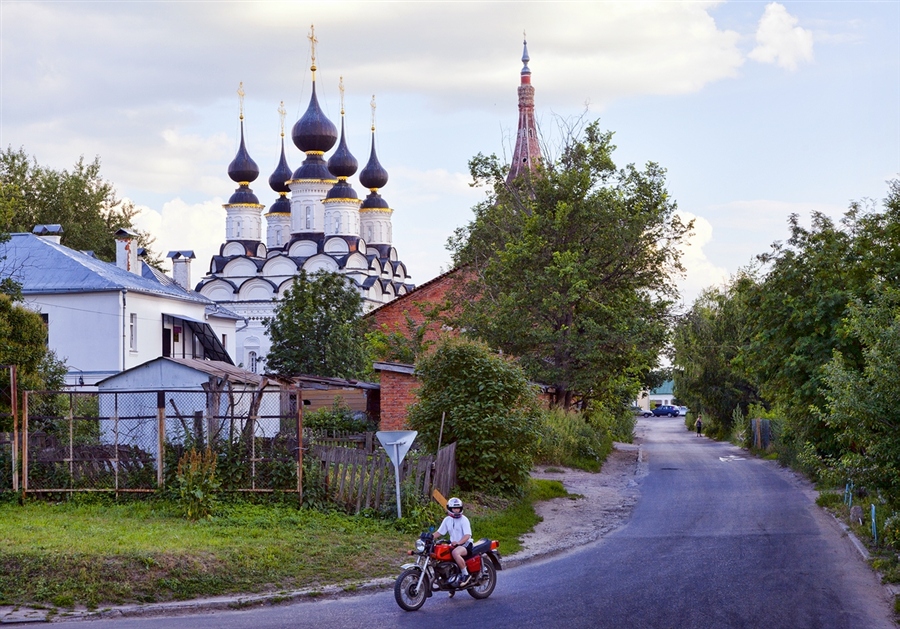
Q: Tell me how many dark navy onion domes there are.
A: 5